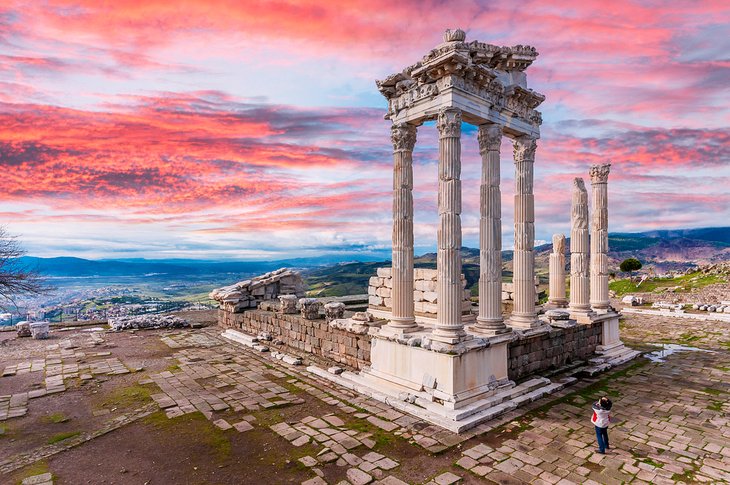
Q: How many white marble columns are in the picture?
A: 7